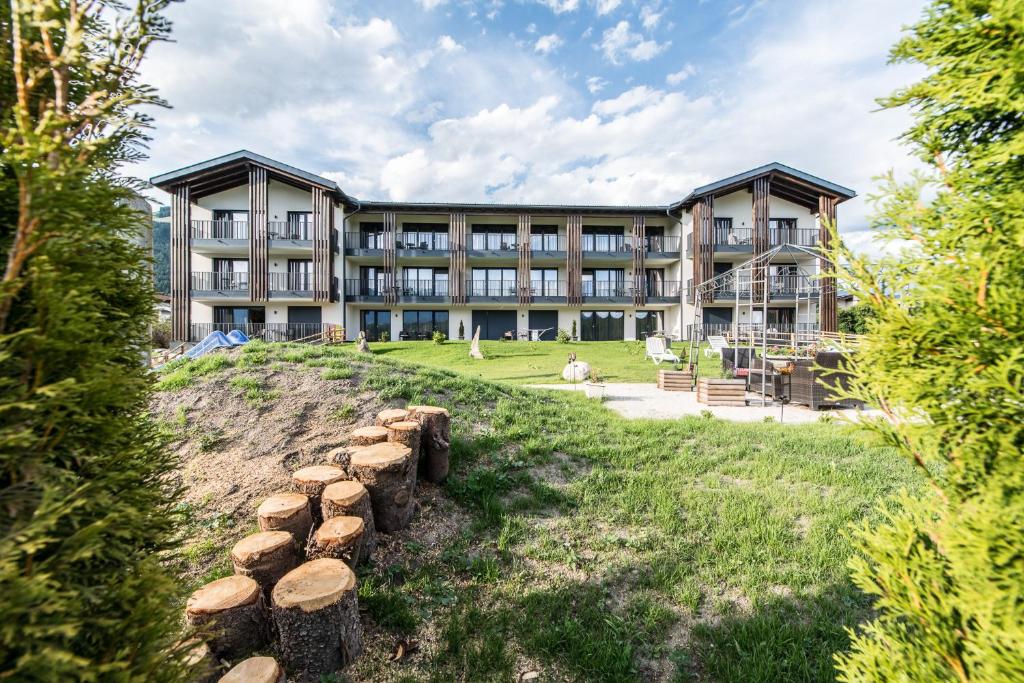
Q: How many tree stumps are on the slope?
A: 15